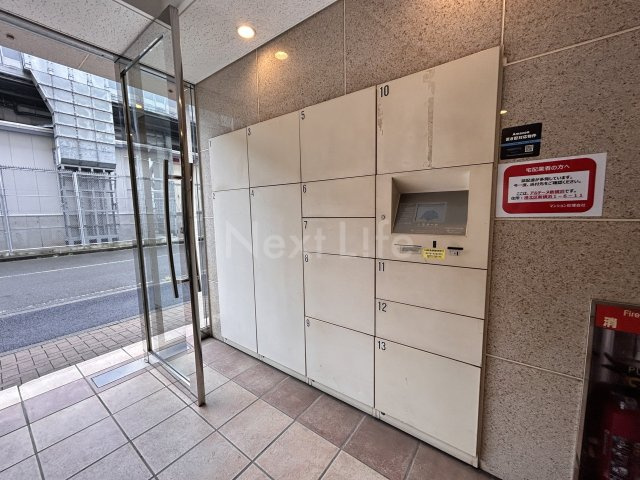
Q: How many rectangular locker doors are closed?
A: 13